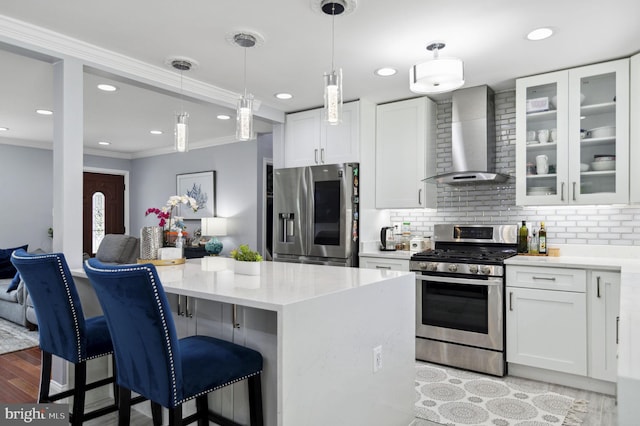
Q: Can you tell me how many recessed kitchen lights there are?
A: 3